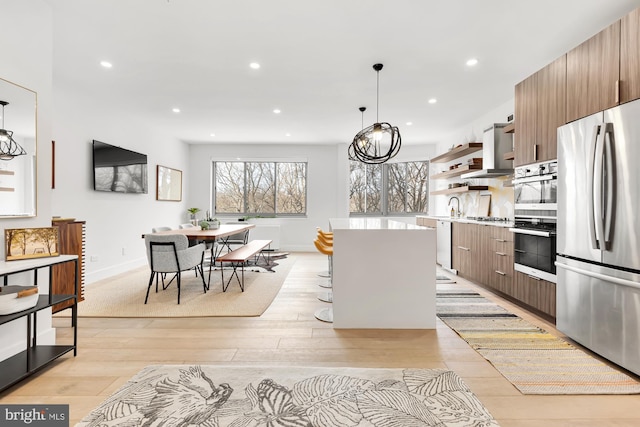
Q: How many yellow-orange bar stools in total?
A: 4